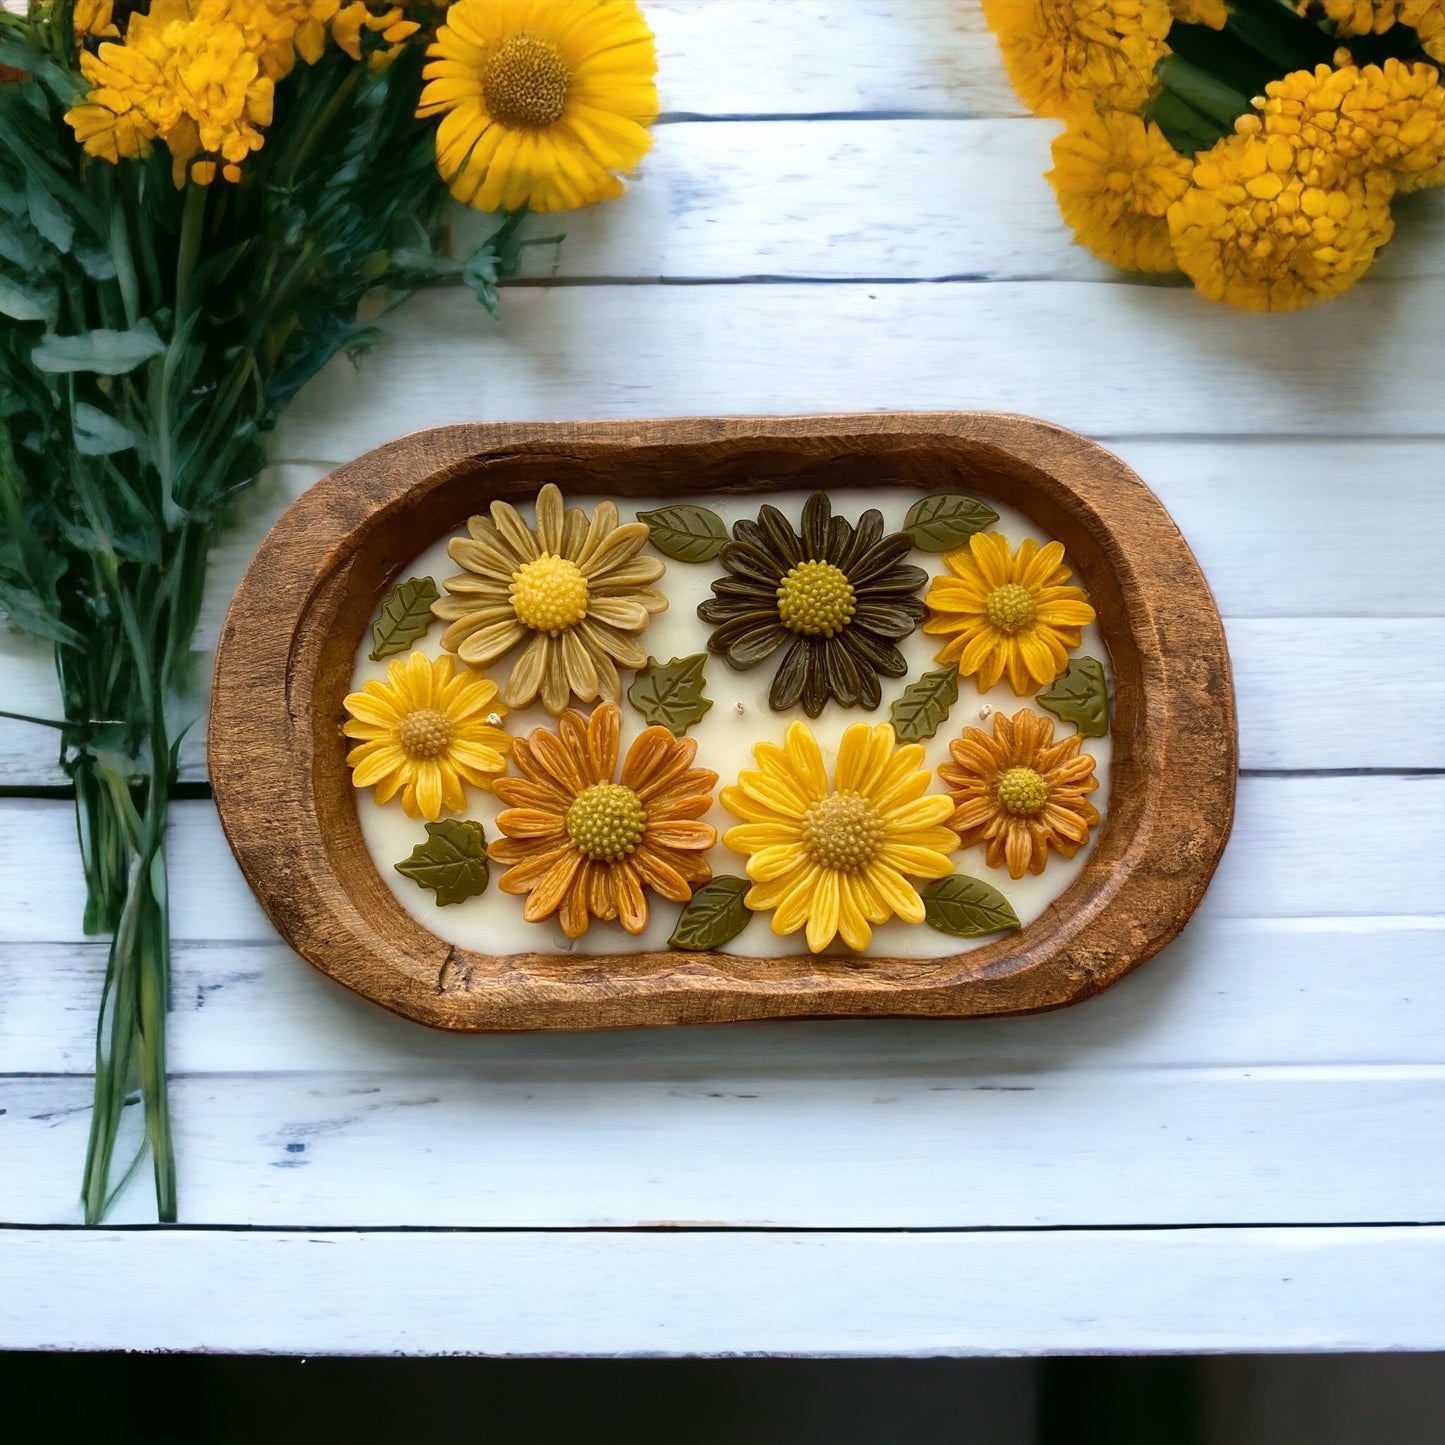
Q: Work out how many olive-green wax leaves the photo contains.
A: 9